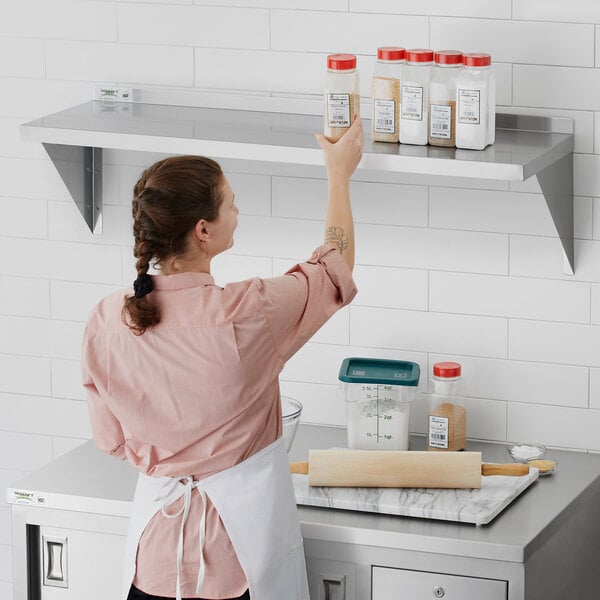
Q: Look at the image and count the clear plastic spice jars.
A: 6